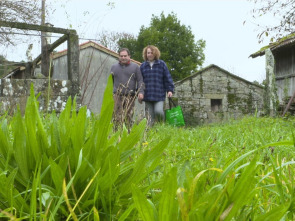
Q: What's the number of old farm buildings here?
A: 3